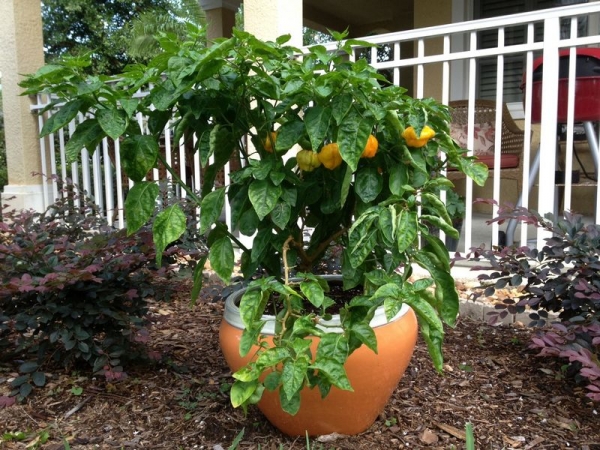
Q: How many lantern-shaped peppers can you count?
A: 5